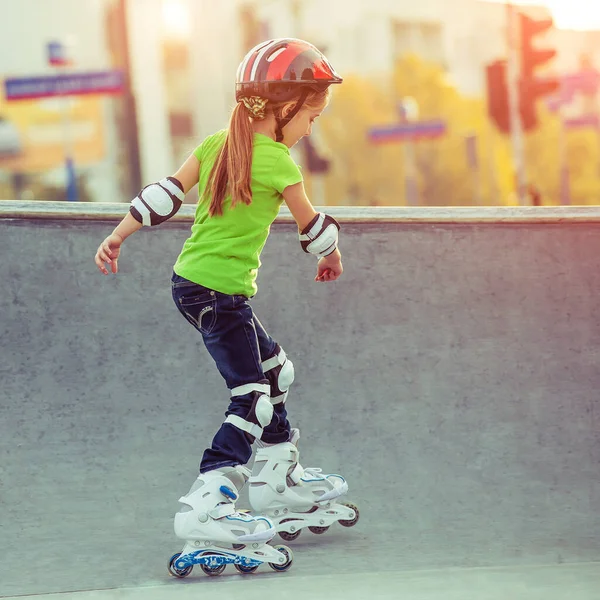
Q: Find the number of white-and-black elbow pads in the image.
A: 2